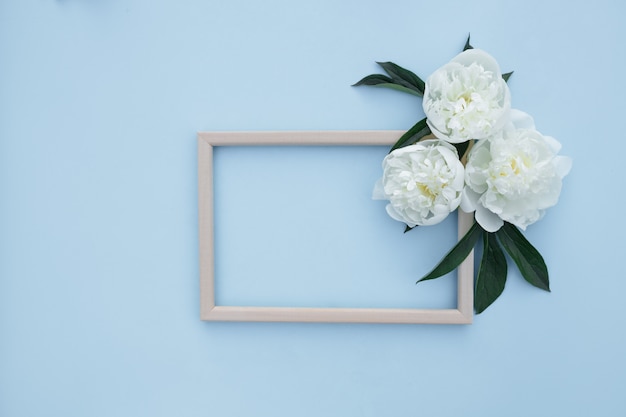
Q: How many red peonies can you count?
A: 0